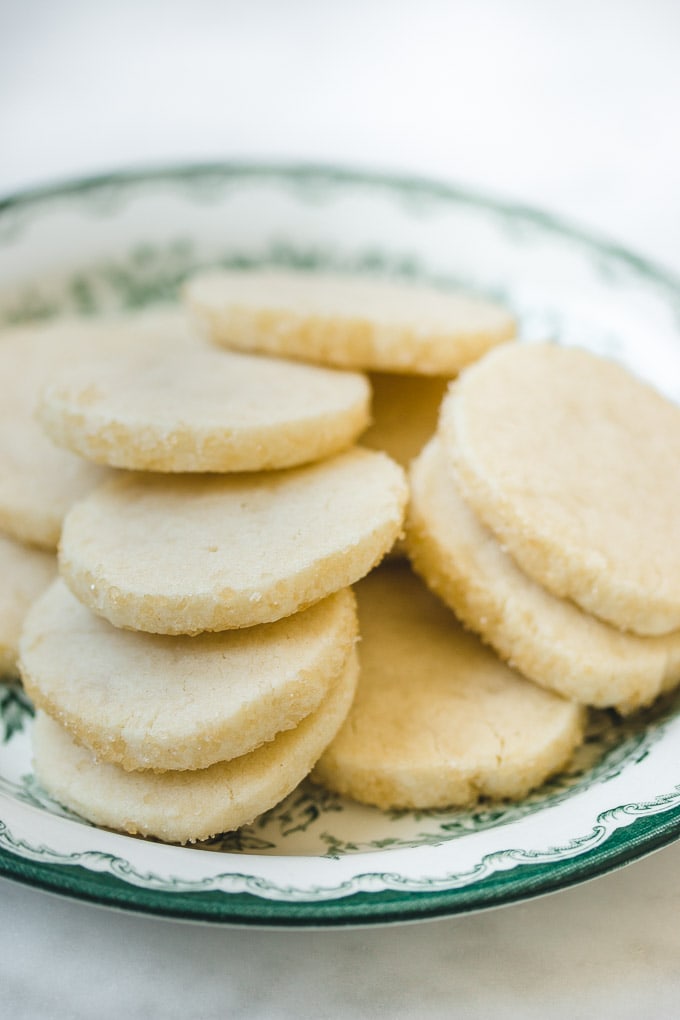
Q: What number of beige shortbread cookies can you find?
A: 11